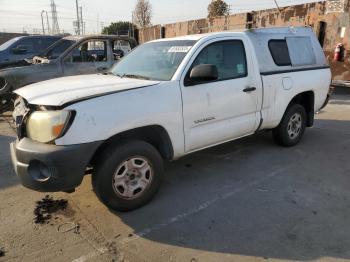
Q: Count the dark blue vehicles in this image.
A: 1